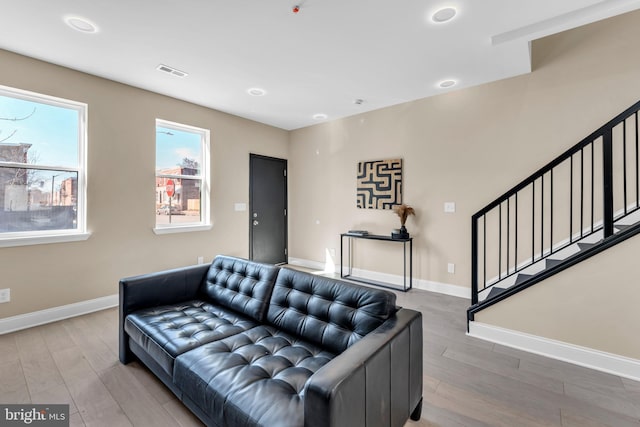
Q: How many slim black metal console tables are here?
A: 1